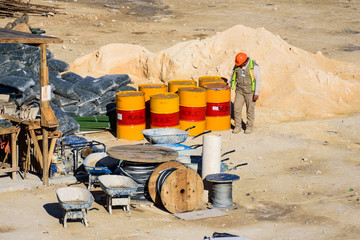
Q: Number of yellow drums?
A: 7